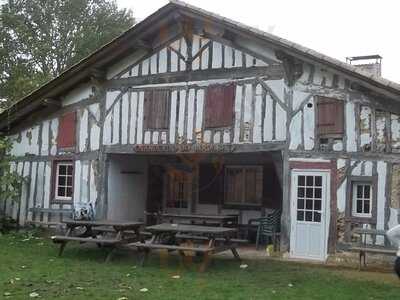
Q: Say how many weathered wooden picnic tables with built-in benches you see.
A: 2